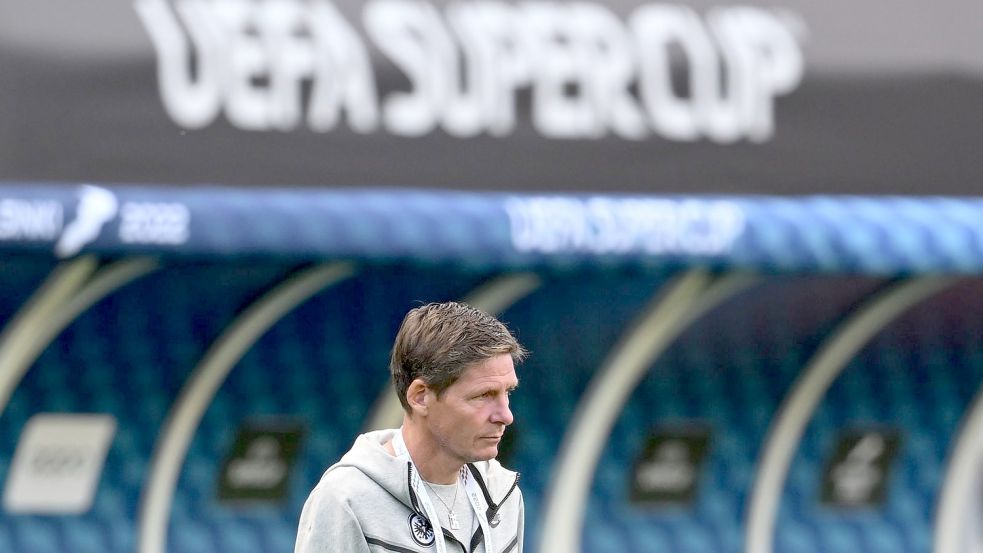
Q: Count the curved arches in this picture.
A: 6